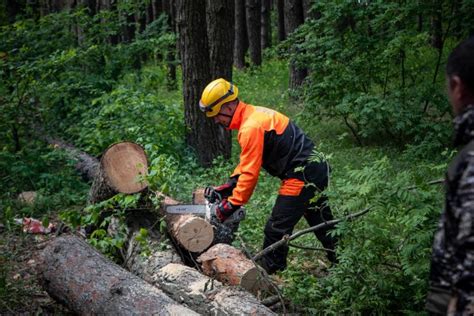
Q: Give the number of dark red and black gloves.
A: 2